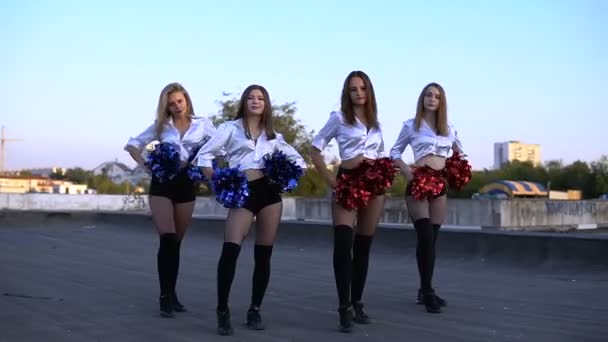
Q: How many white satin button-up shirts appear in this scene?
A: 4